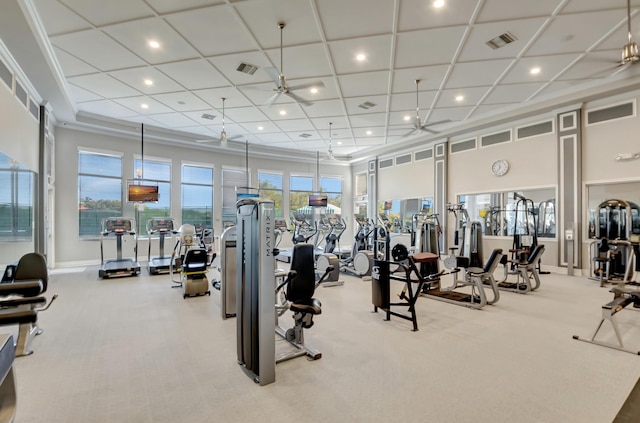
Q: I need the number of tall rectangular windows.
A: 7